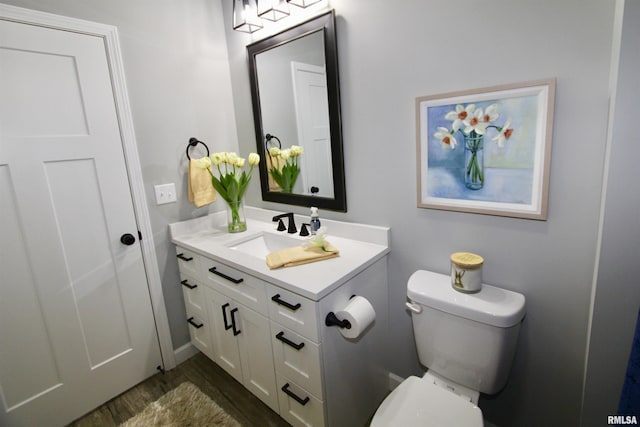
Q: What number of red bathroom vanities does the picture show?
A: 0